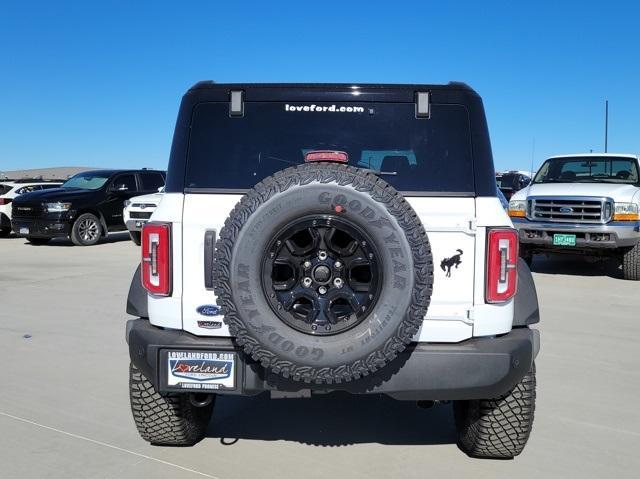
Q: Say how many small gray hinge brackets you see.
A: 2